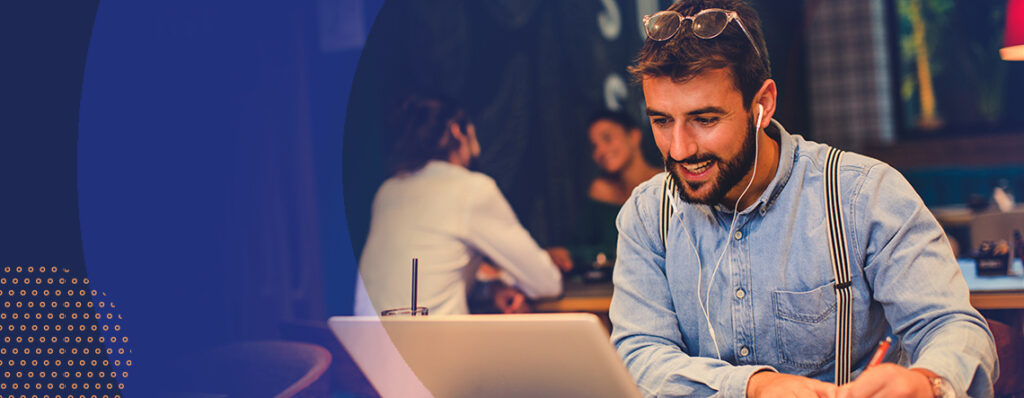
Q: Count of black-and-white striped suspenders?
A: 2